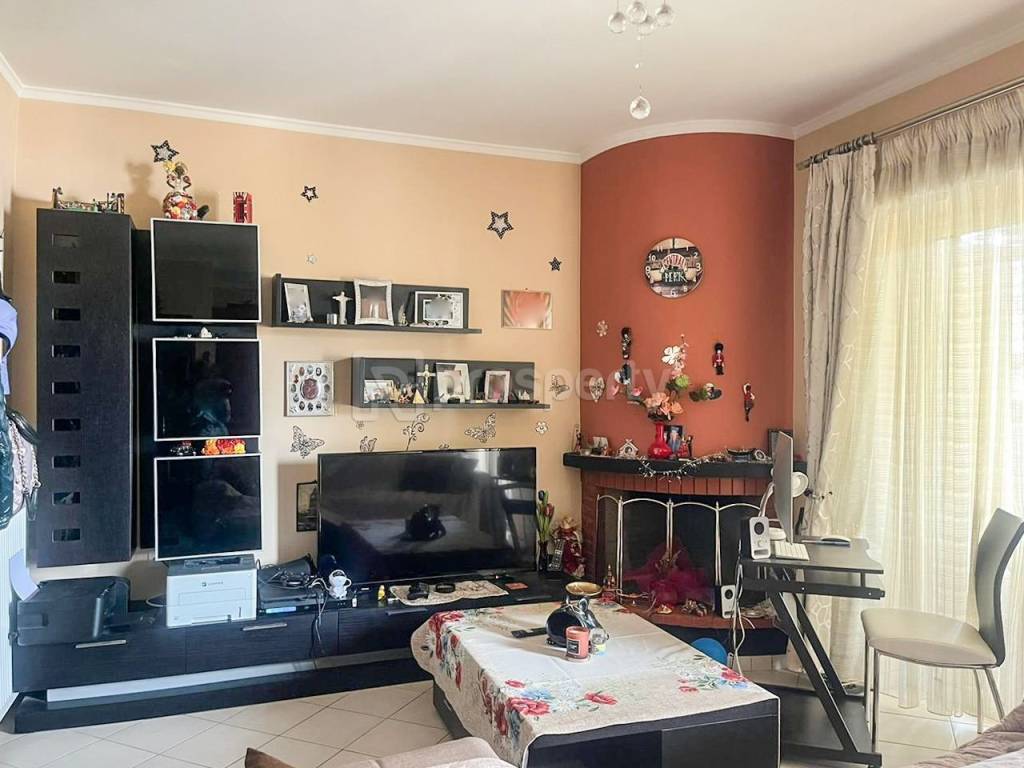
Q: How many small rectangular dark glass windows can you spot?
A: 9